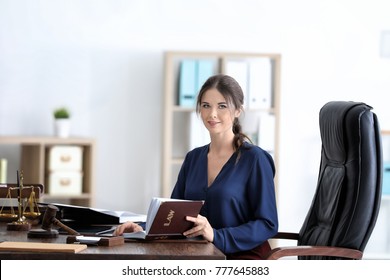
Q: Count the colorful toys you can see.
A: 0